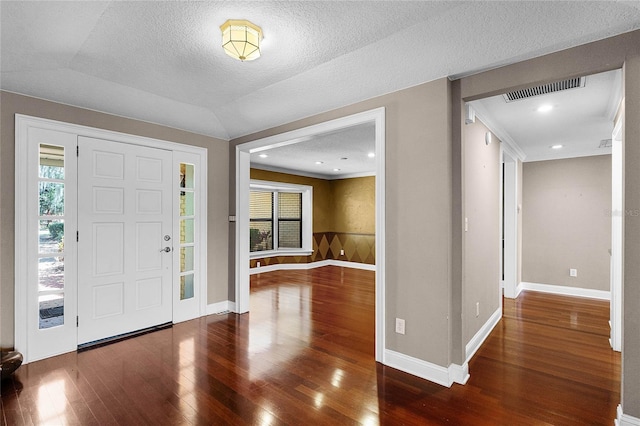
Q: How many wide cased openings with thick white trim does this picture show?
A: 1